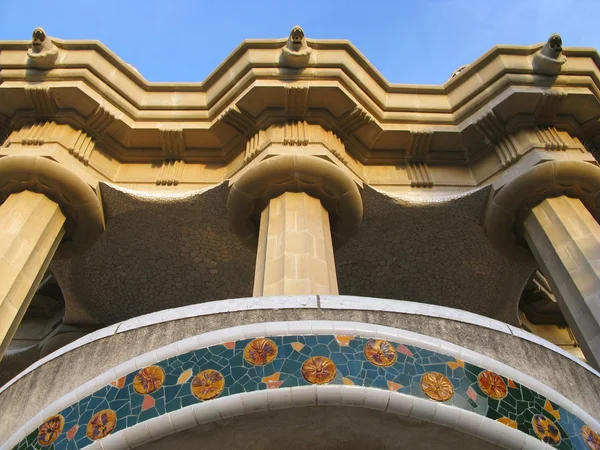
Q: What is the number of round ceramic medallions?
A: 11